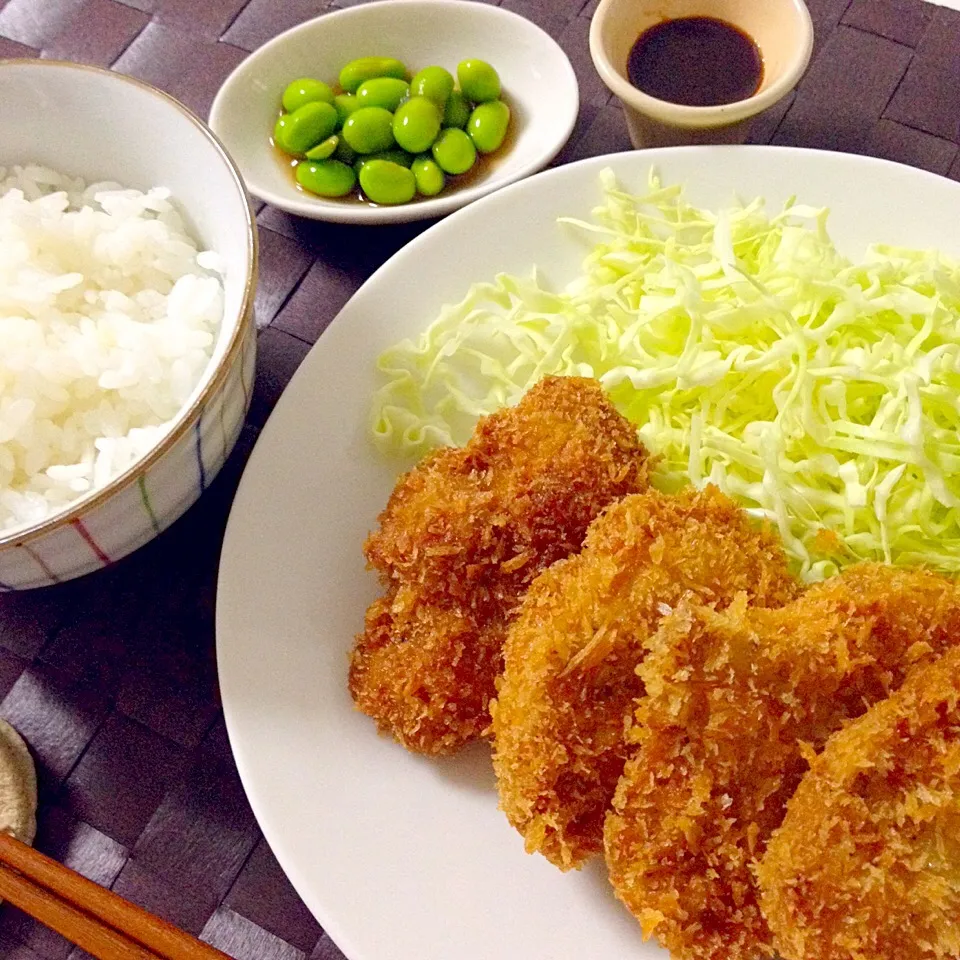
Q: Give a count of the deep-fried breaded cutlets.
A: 4